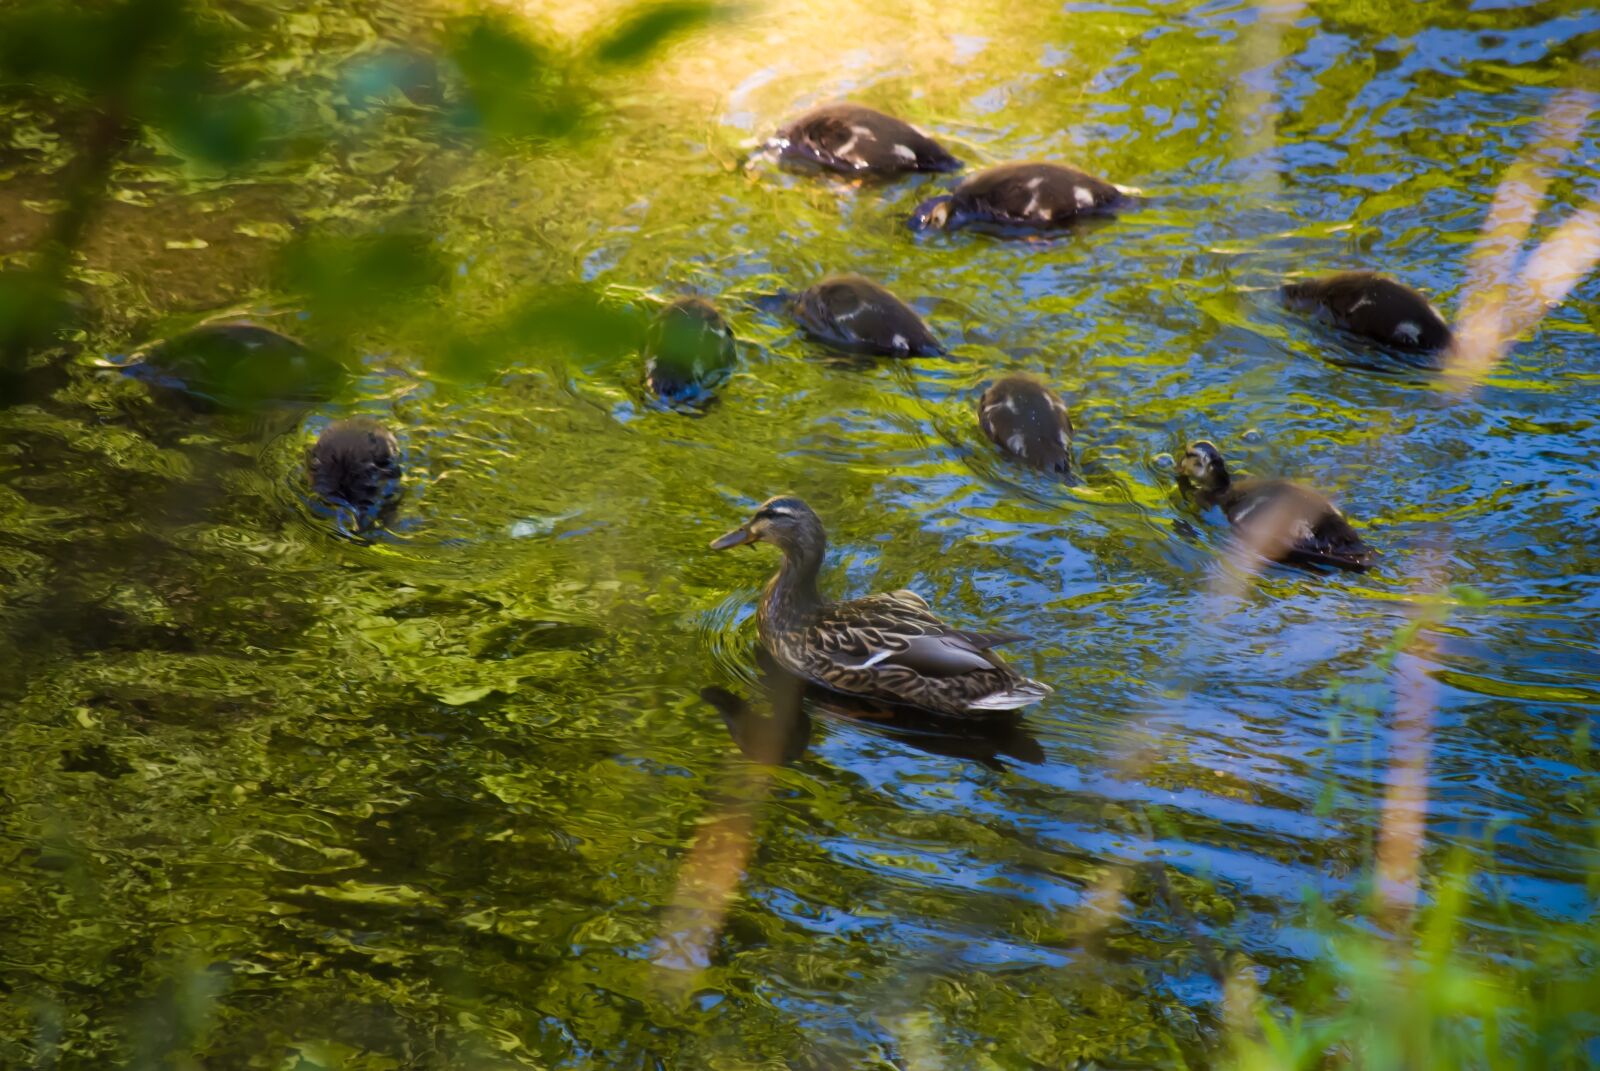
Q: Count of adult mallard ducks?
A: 1